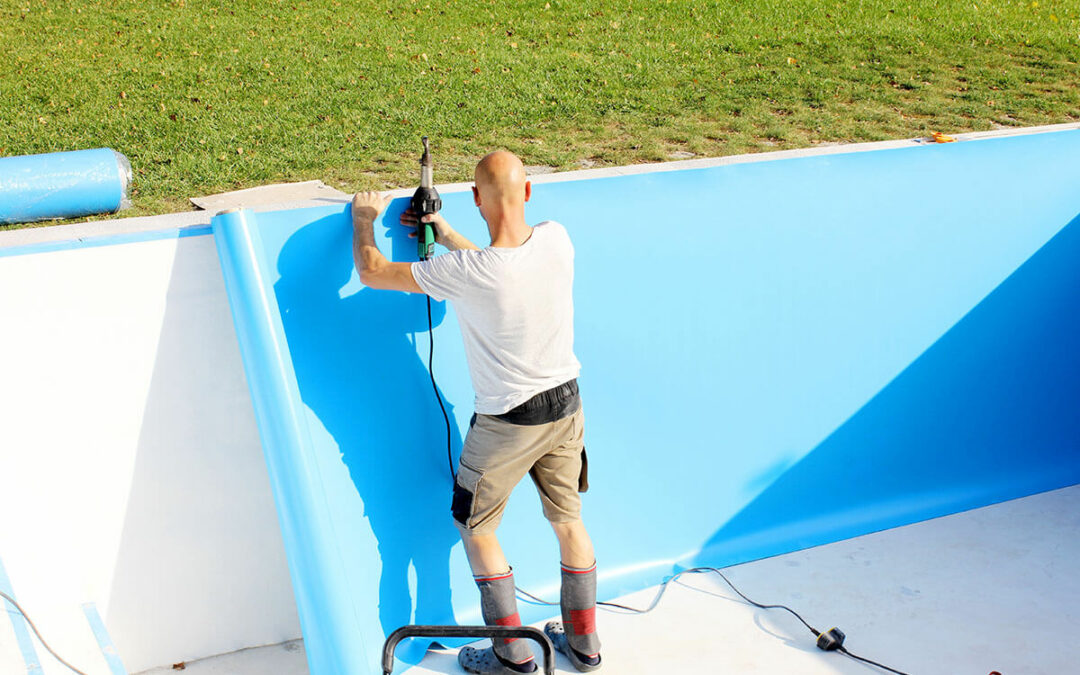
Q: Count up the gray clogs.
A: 2